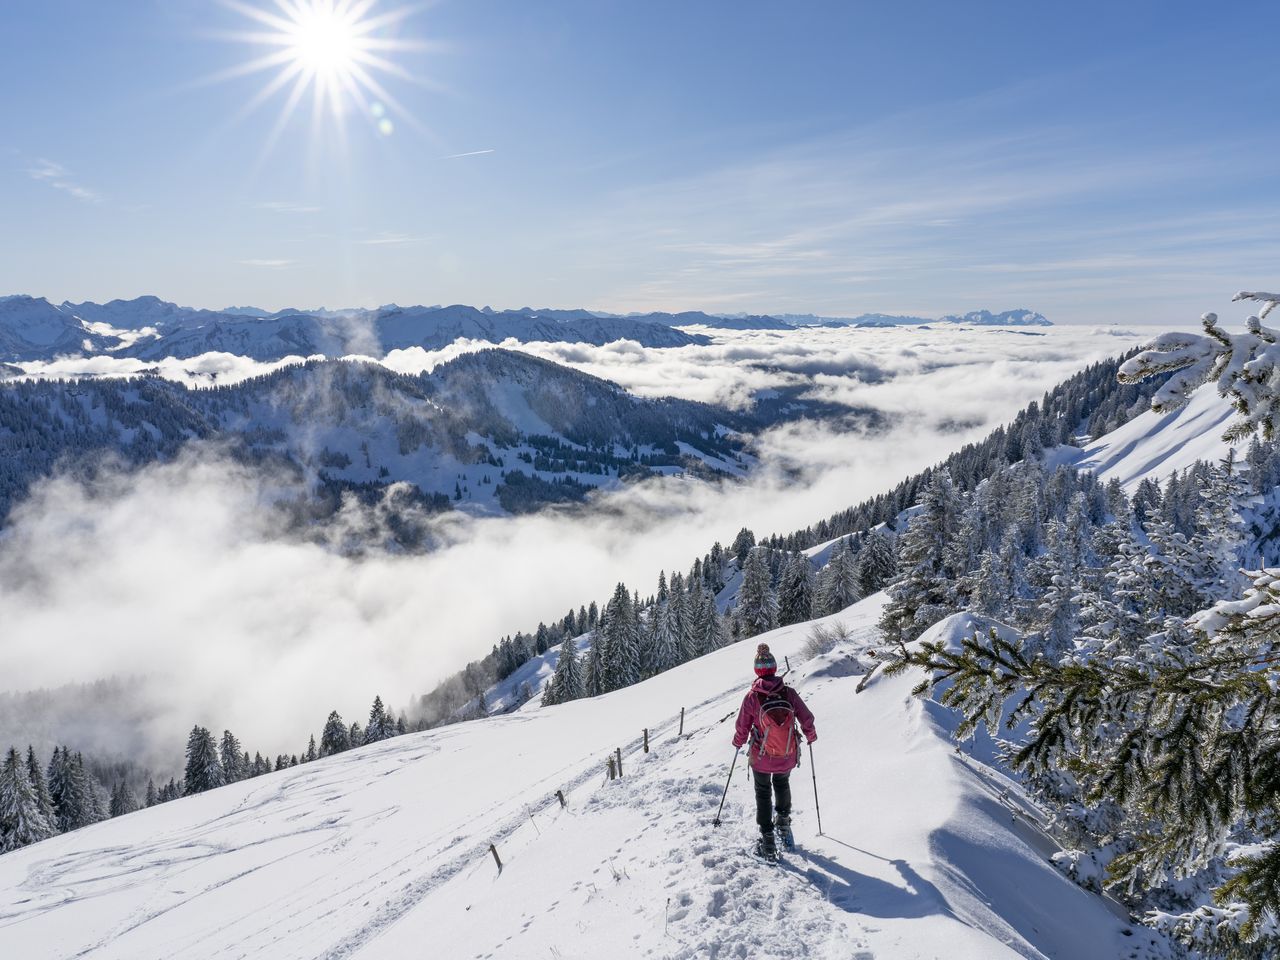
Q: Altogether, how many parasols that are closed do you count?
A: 0